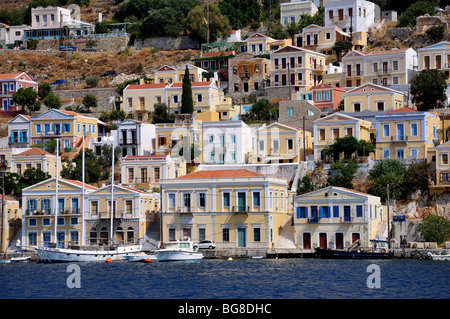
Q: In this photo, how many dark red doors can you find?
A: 4